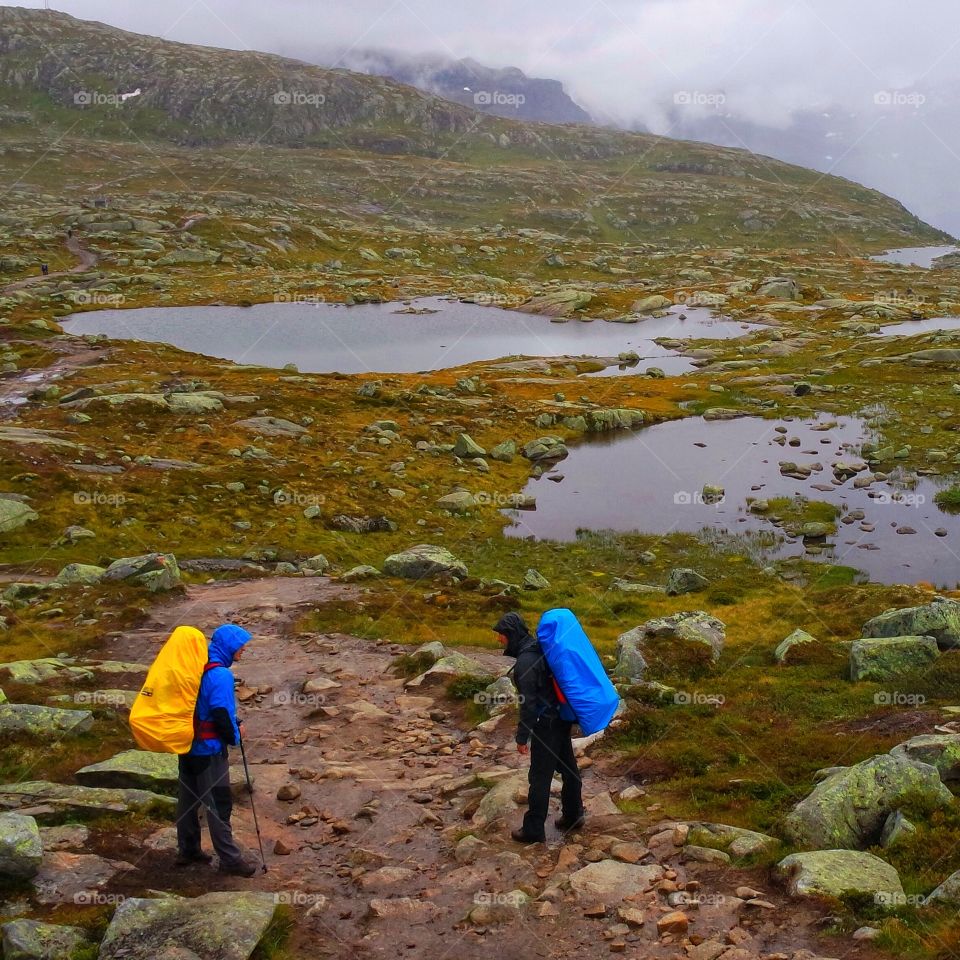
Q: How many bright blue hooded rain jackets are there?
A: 1